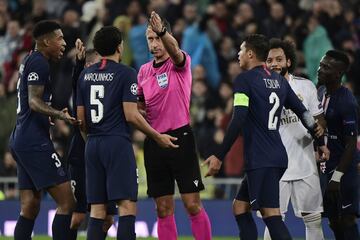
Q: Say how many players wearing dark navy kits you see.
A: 5